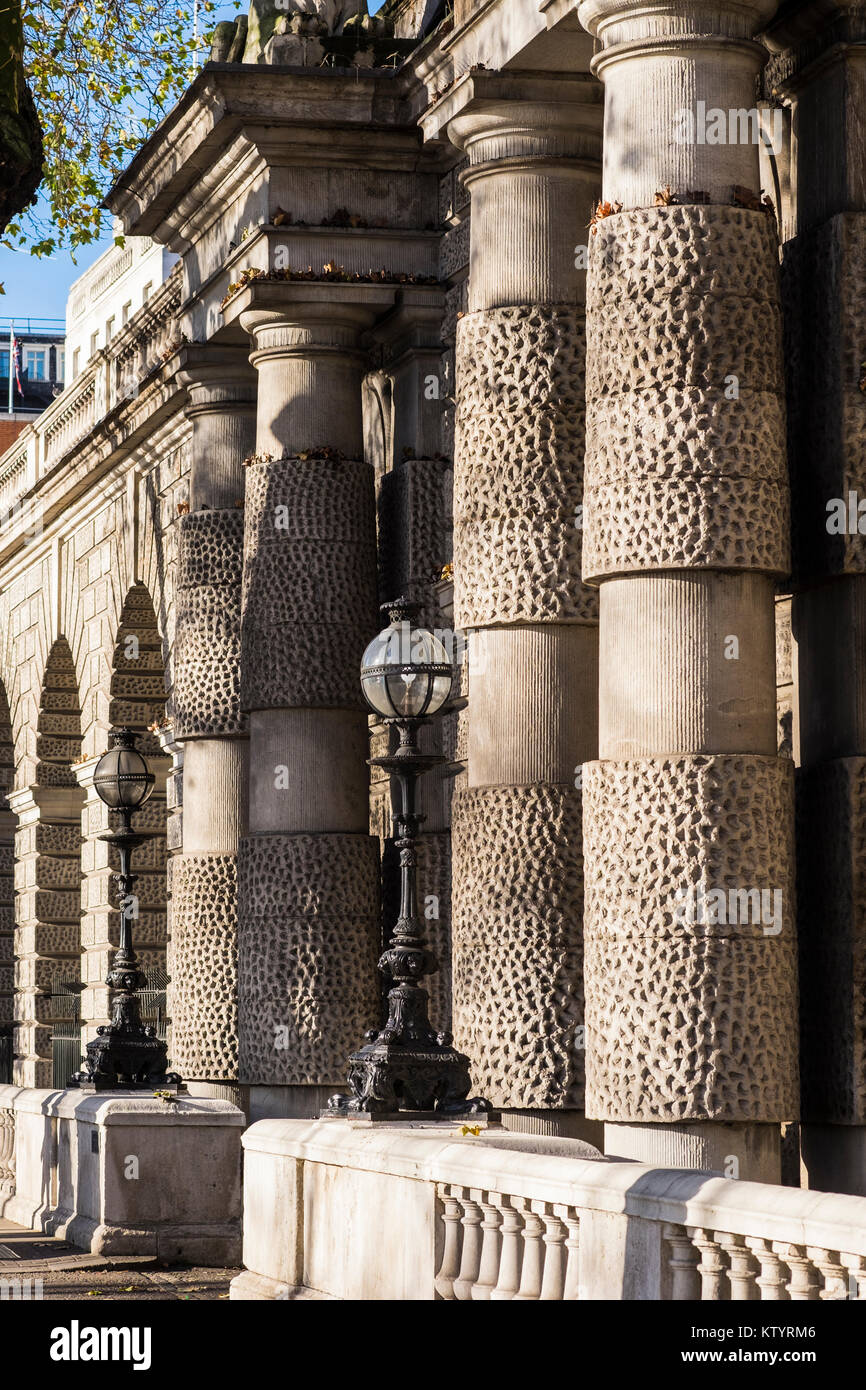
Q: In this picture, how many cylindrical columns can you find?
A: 4